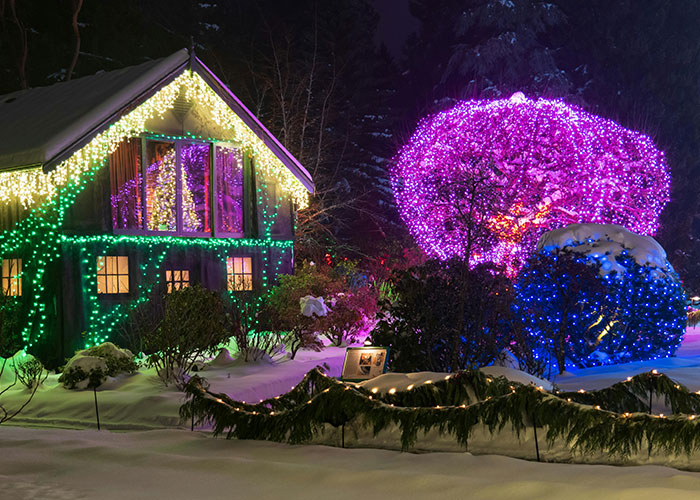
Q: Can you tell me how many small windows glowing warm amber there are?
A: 4